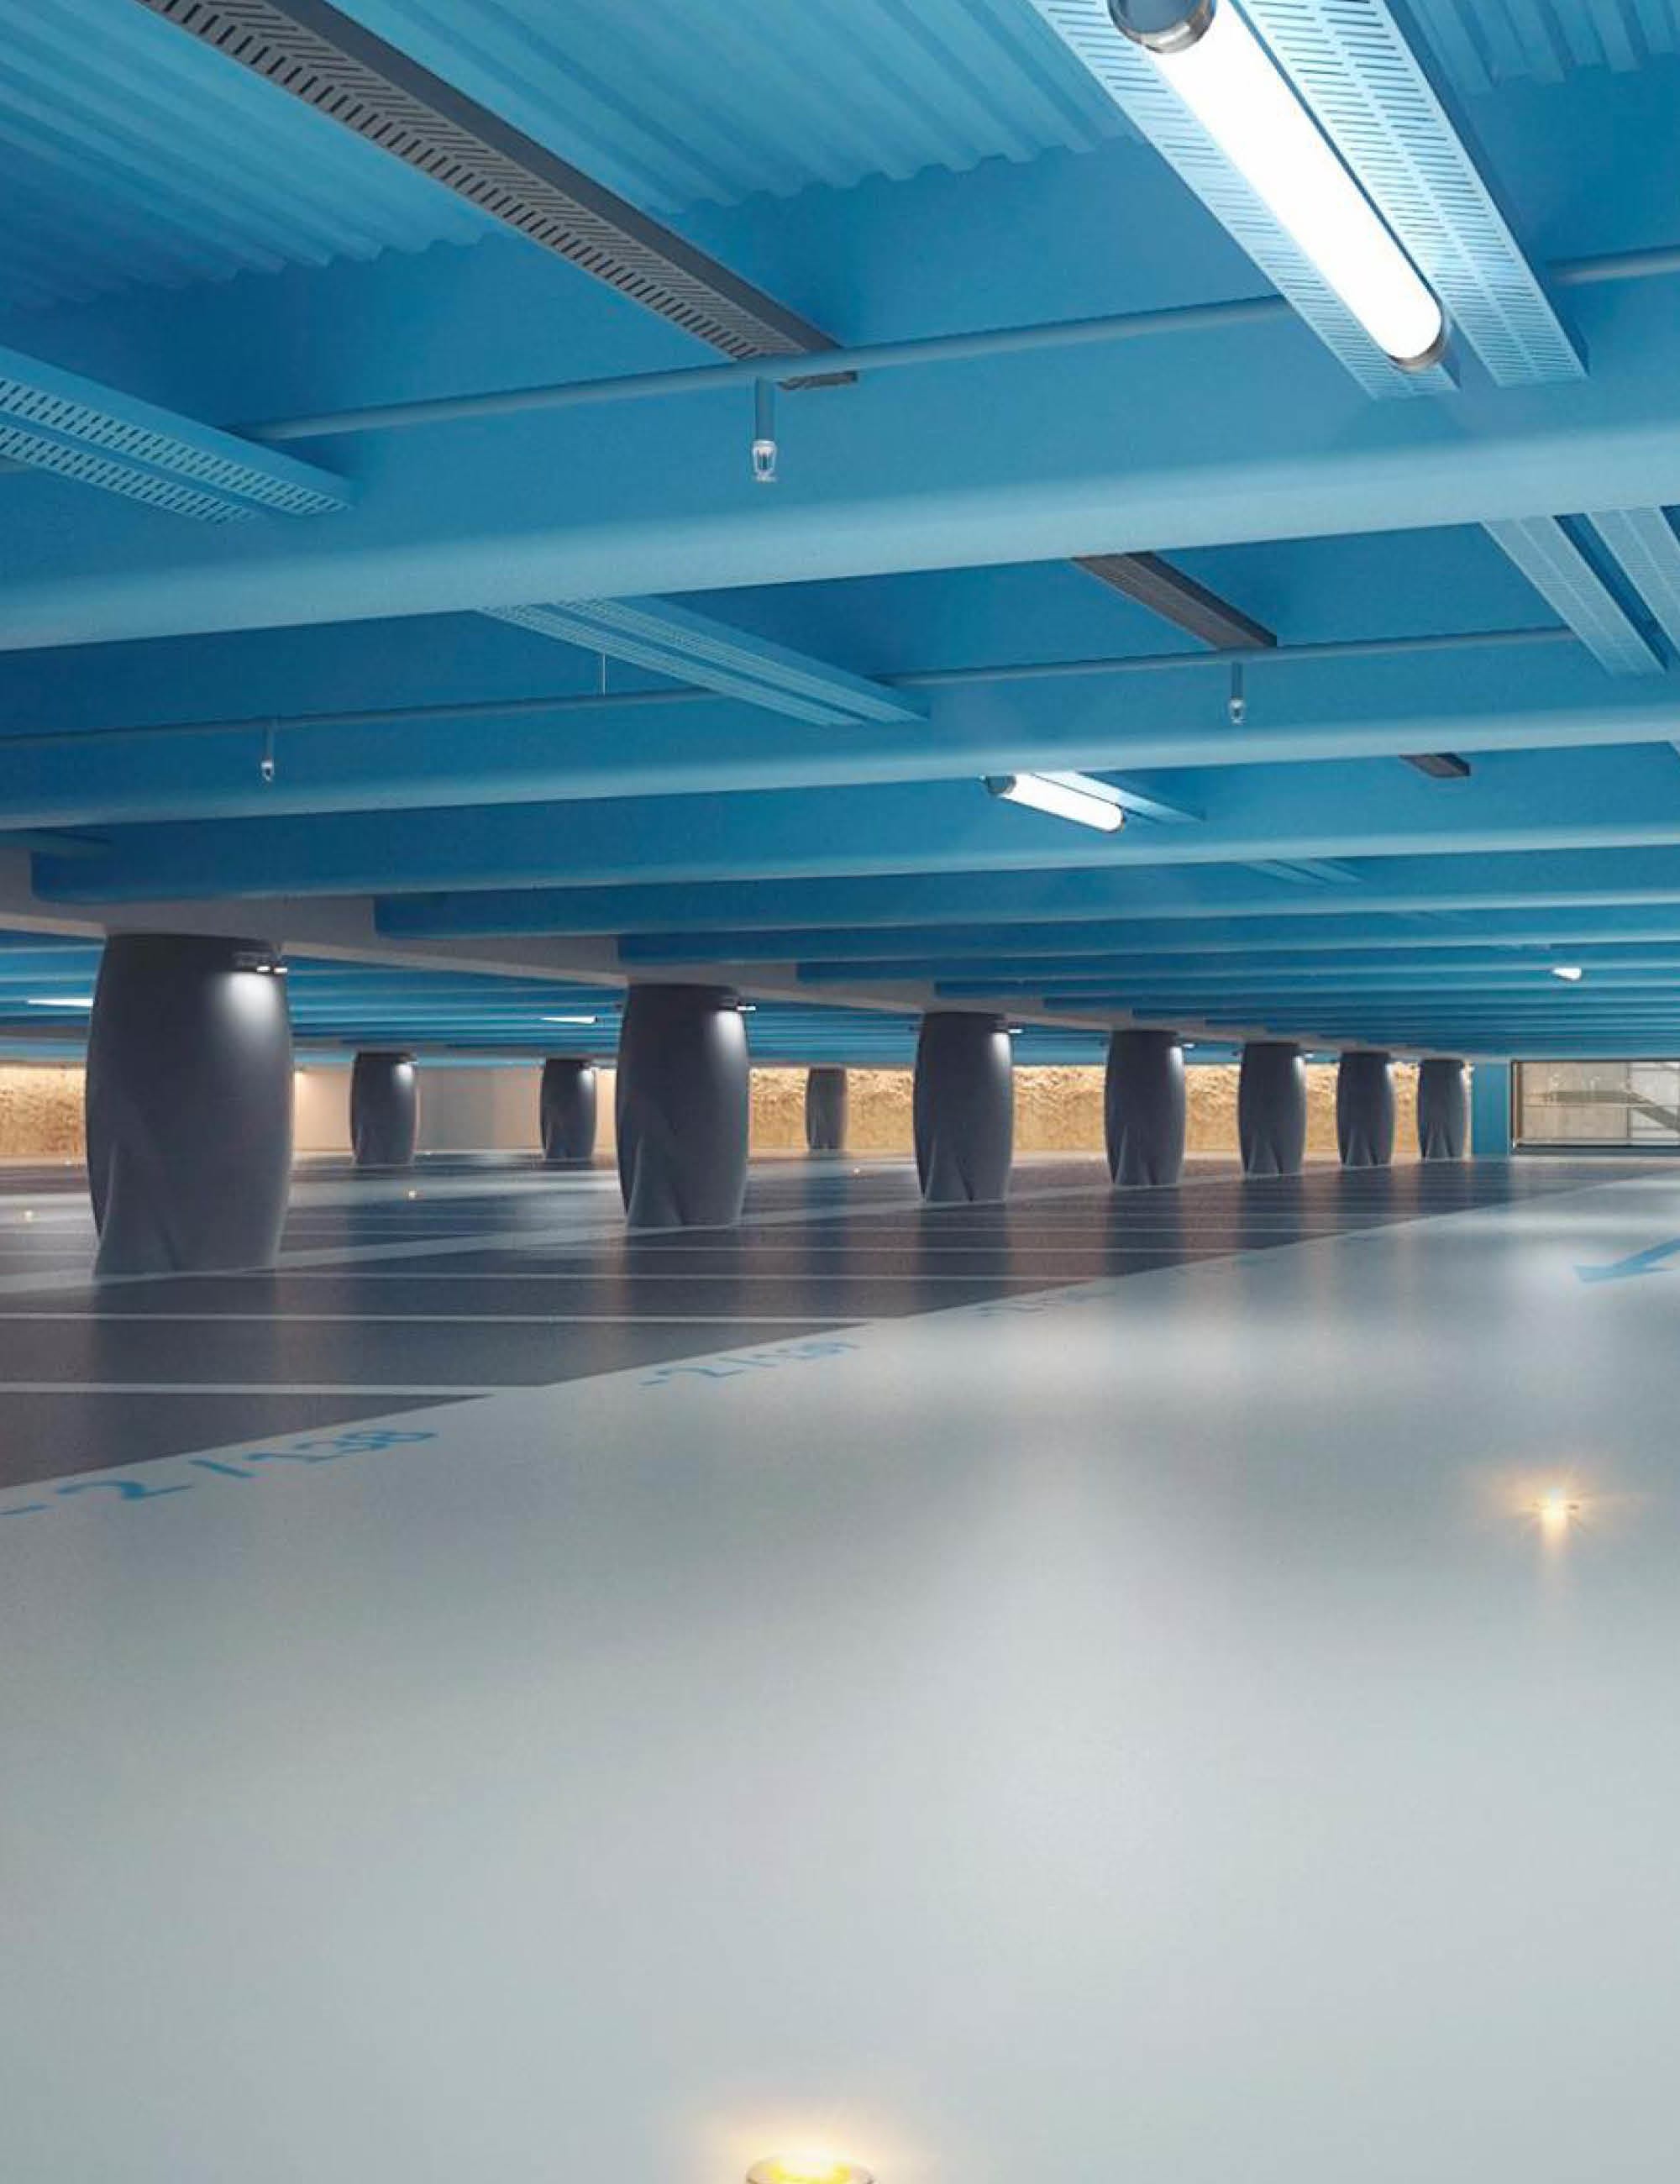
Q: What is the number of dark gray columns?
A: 10